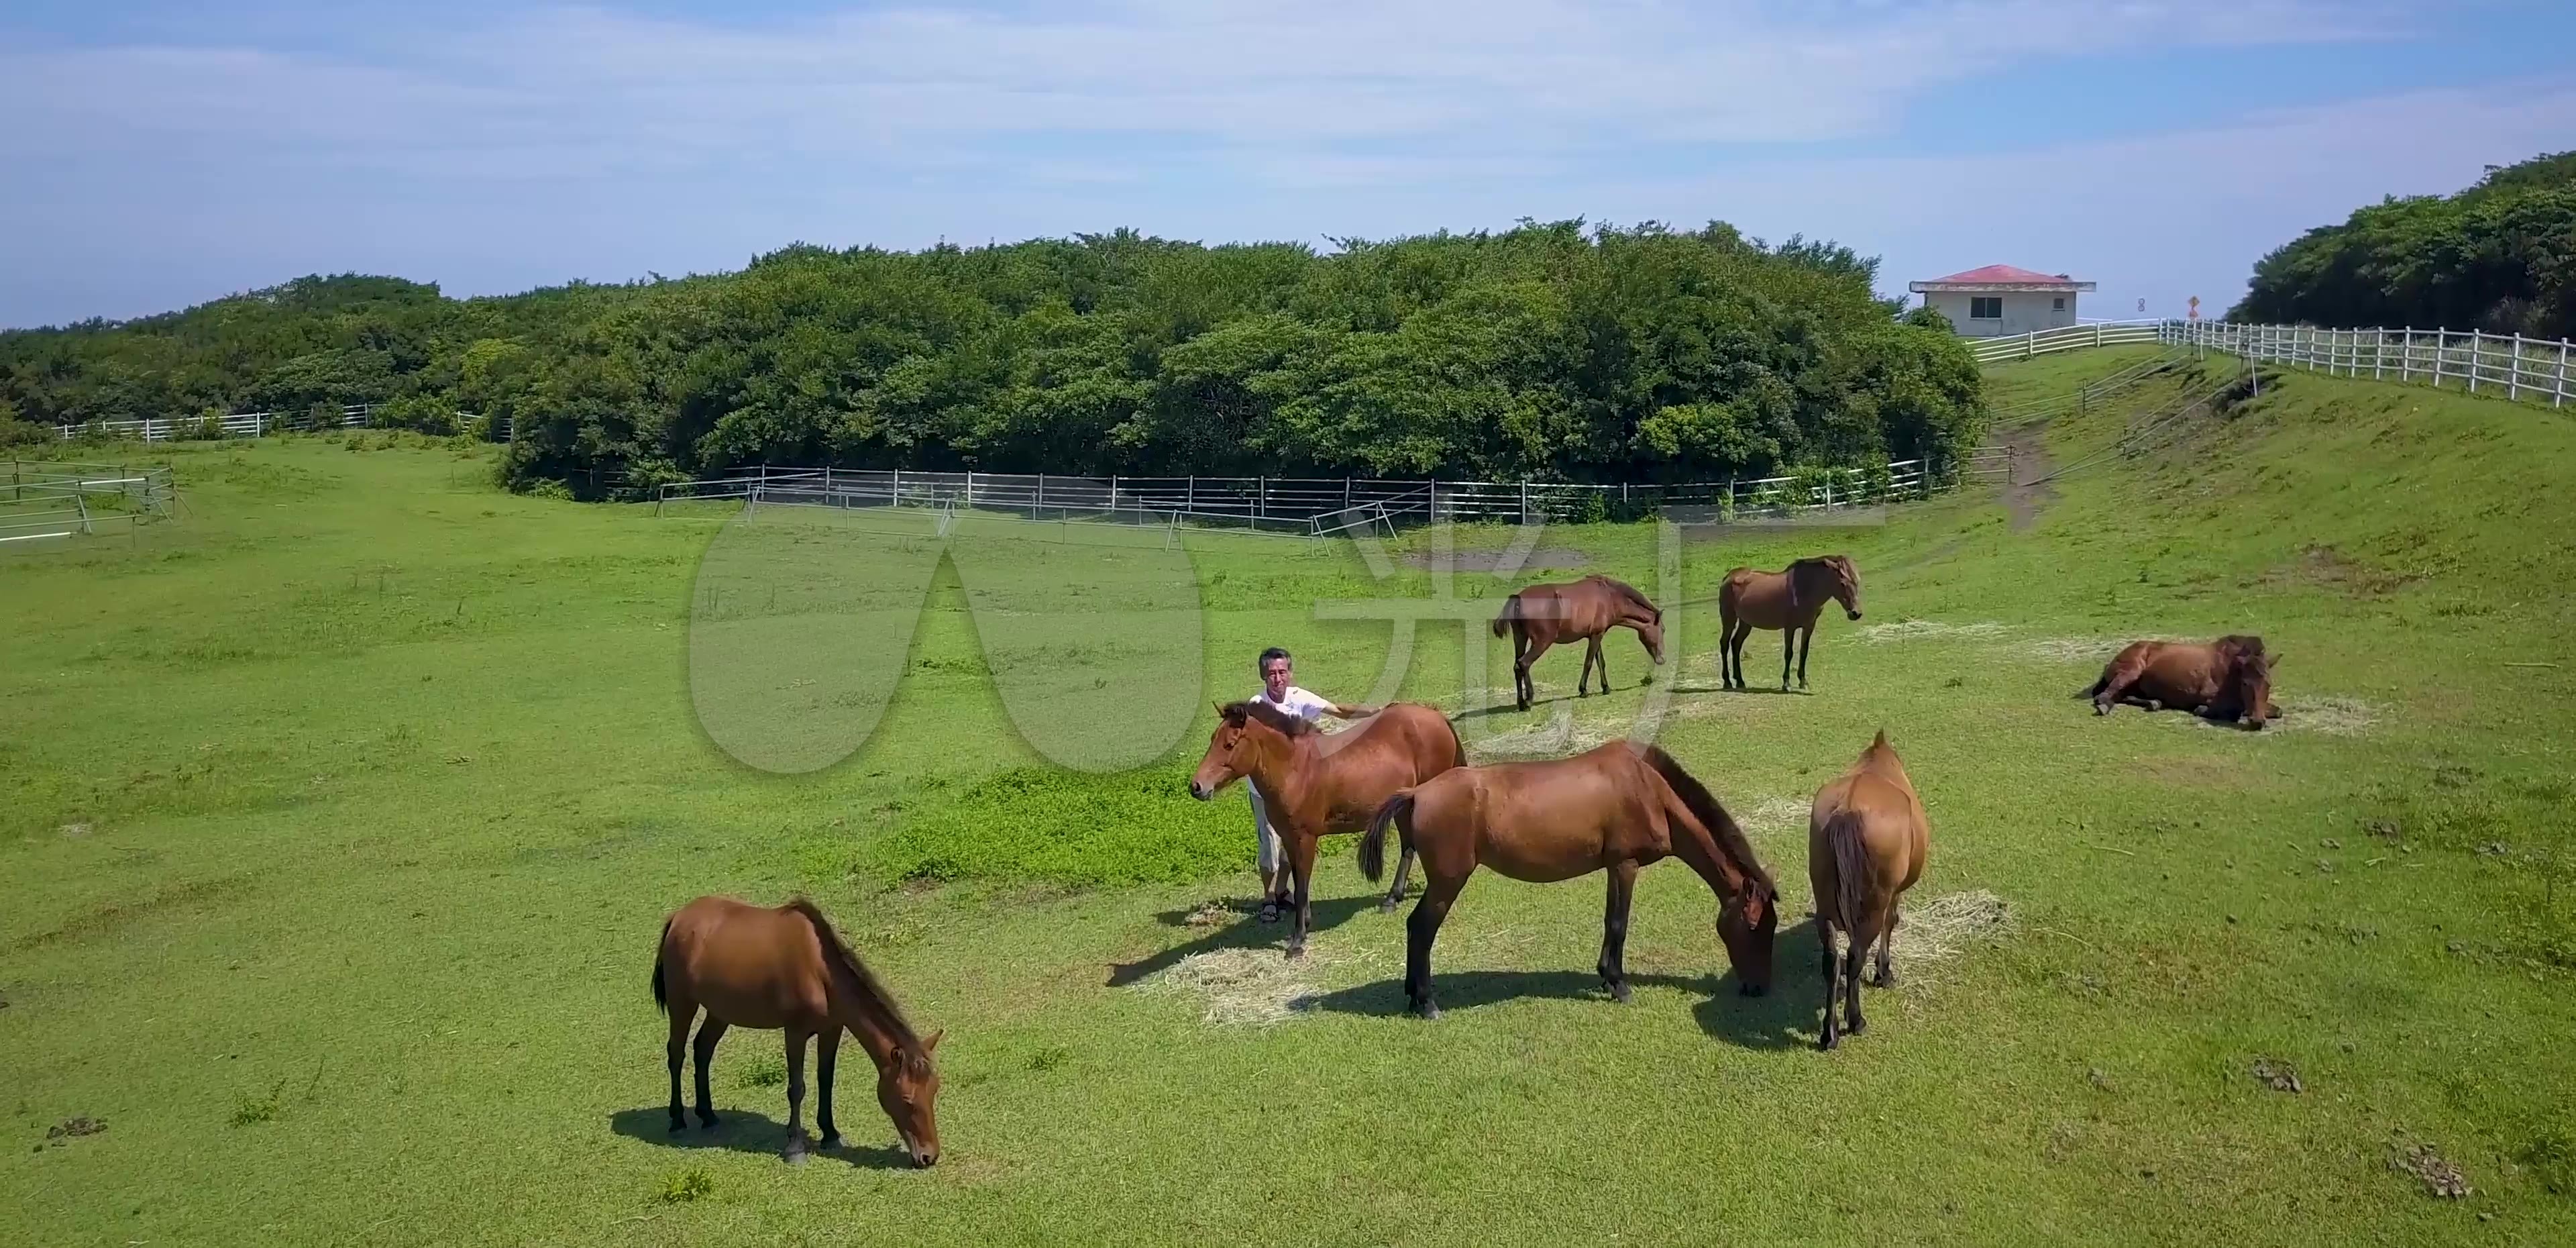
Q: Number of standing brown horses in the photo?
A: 6